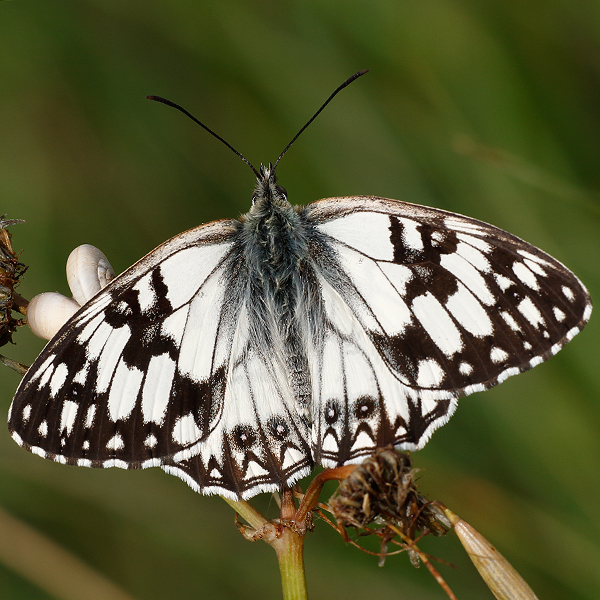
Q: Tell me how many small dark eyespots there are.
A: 4